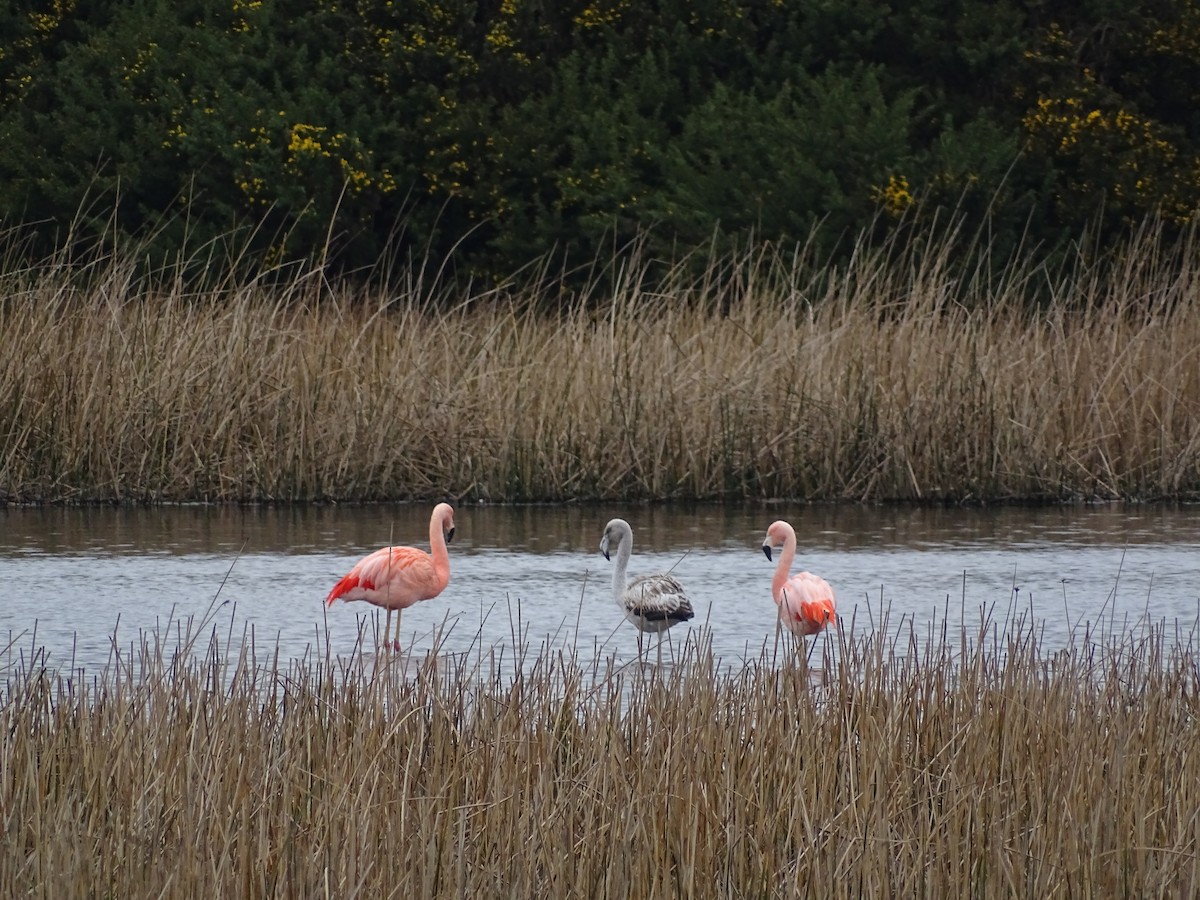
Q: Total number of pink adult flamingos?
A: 2